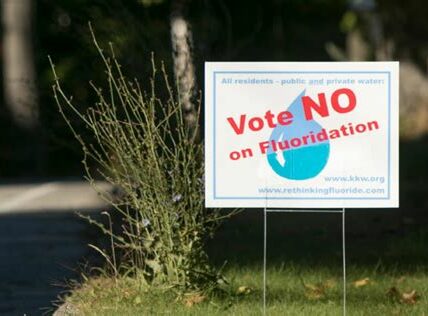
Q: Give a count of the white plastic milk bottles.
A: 0